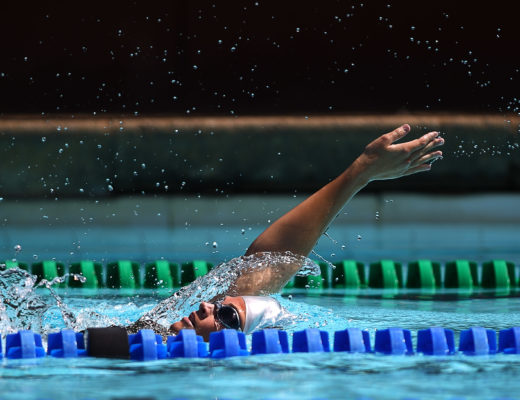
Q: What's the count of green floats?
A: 12